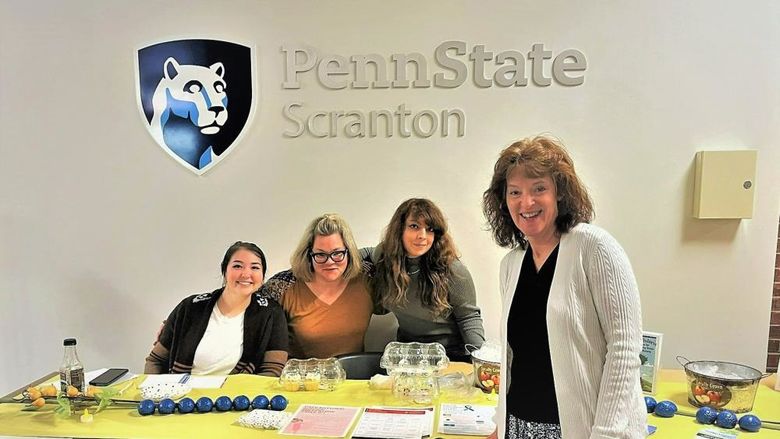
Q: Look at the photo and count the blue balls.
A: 13